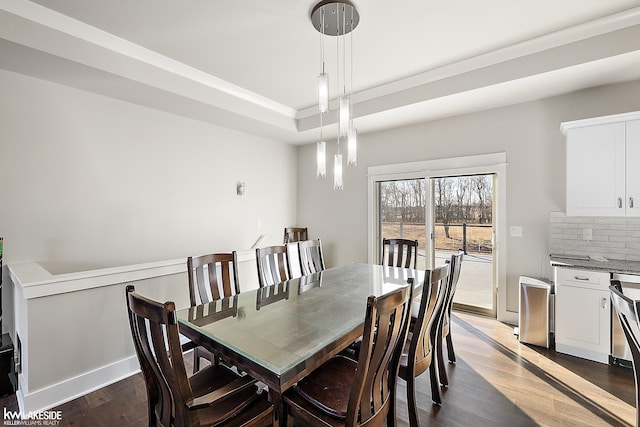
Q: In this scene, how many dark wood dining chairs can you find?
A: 10